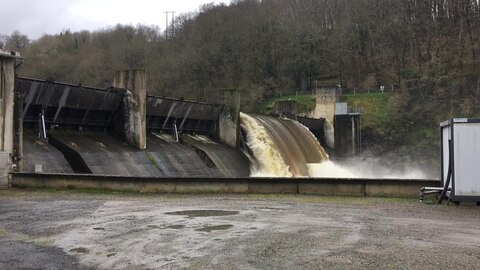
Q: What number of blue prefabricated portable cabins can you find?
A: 0